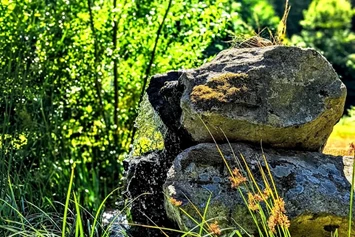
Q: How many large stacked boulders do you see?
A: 2